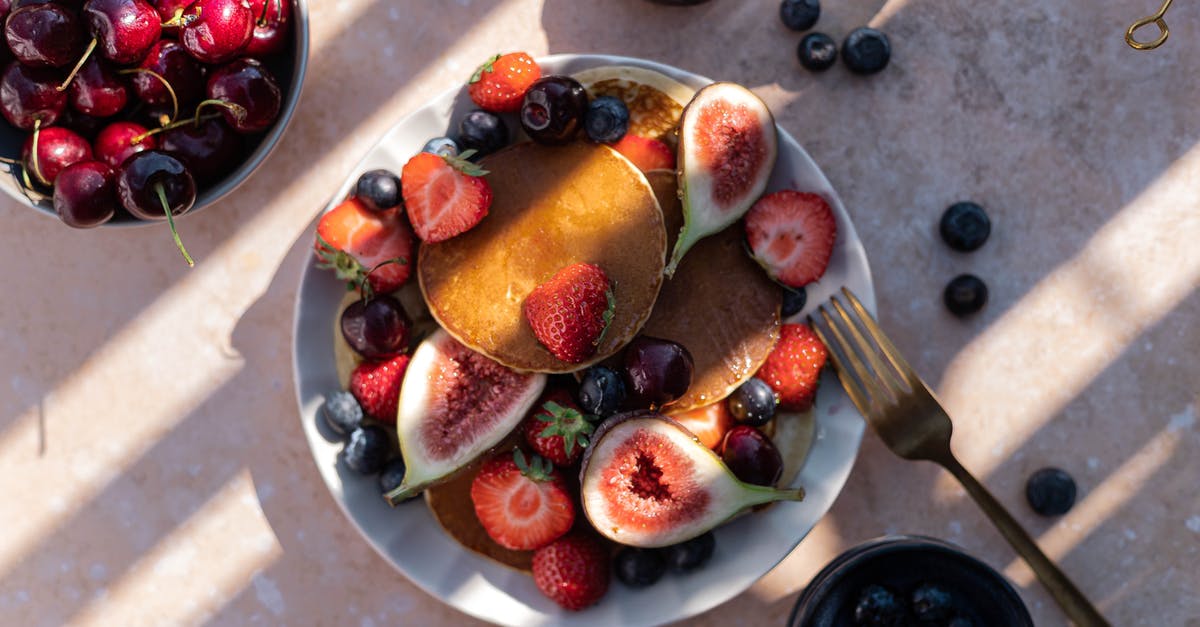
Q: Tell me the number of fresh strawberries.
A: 12